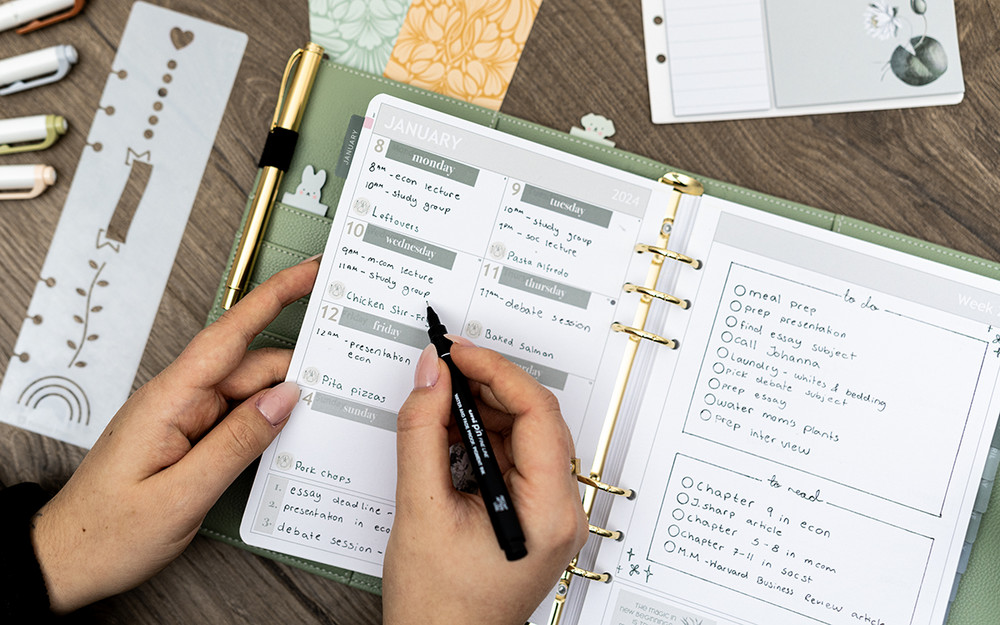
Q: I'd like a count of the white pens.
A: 4